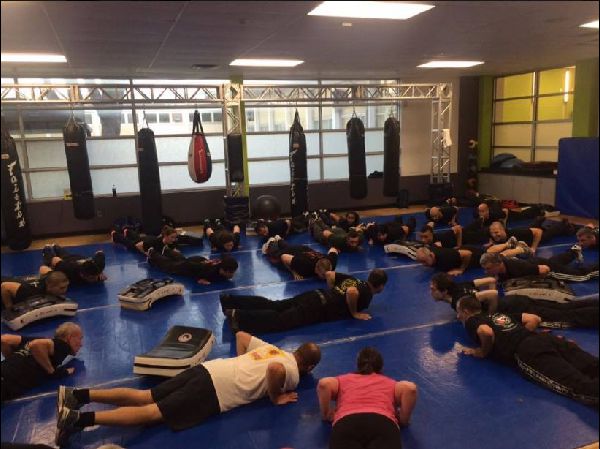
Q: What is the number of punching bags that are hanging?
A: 7